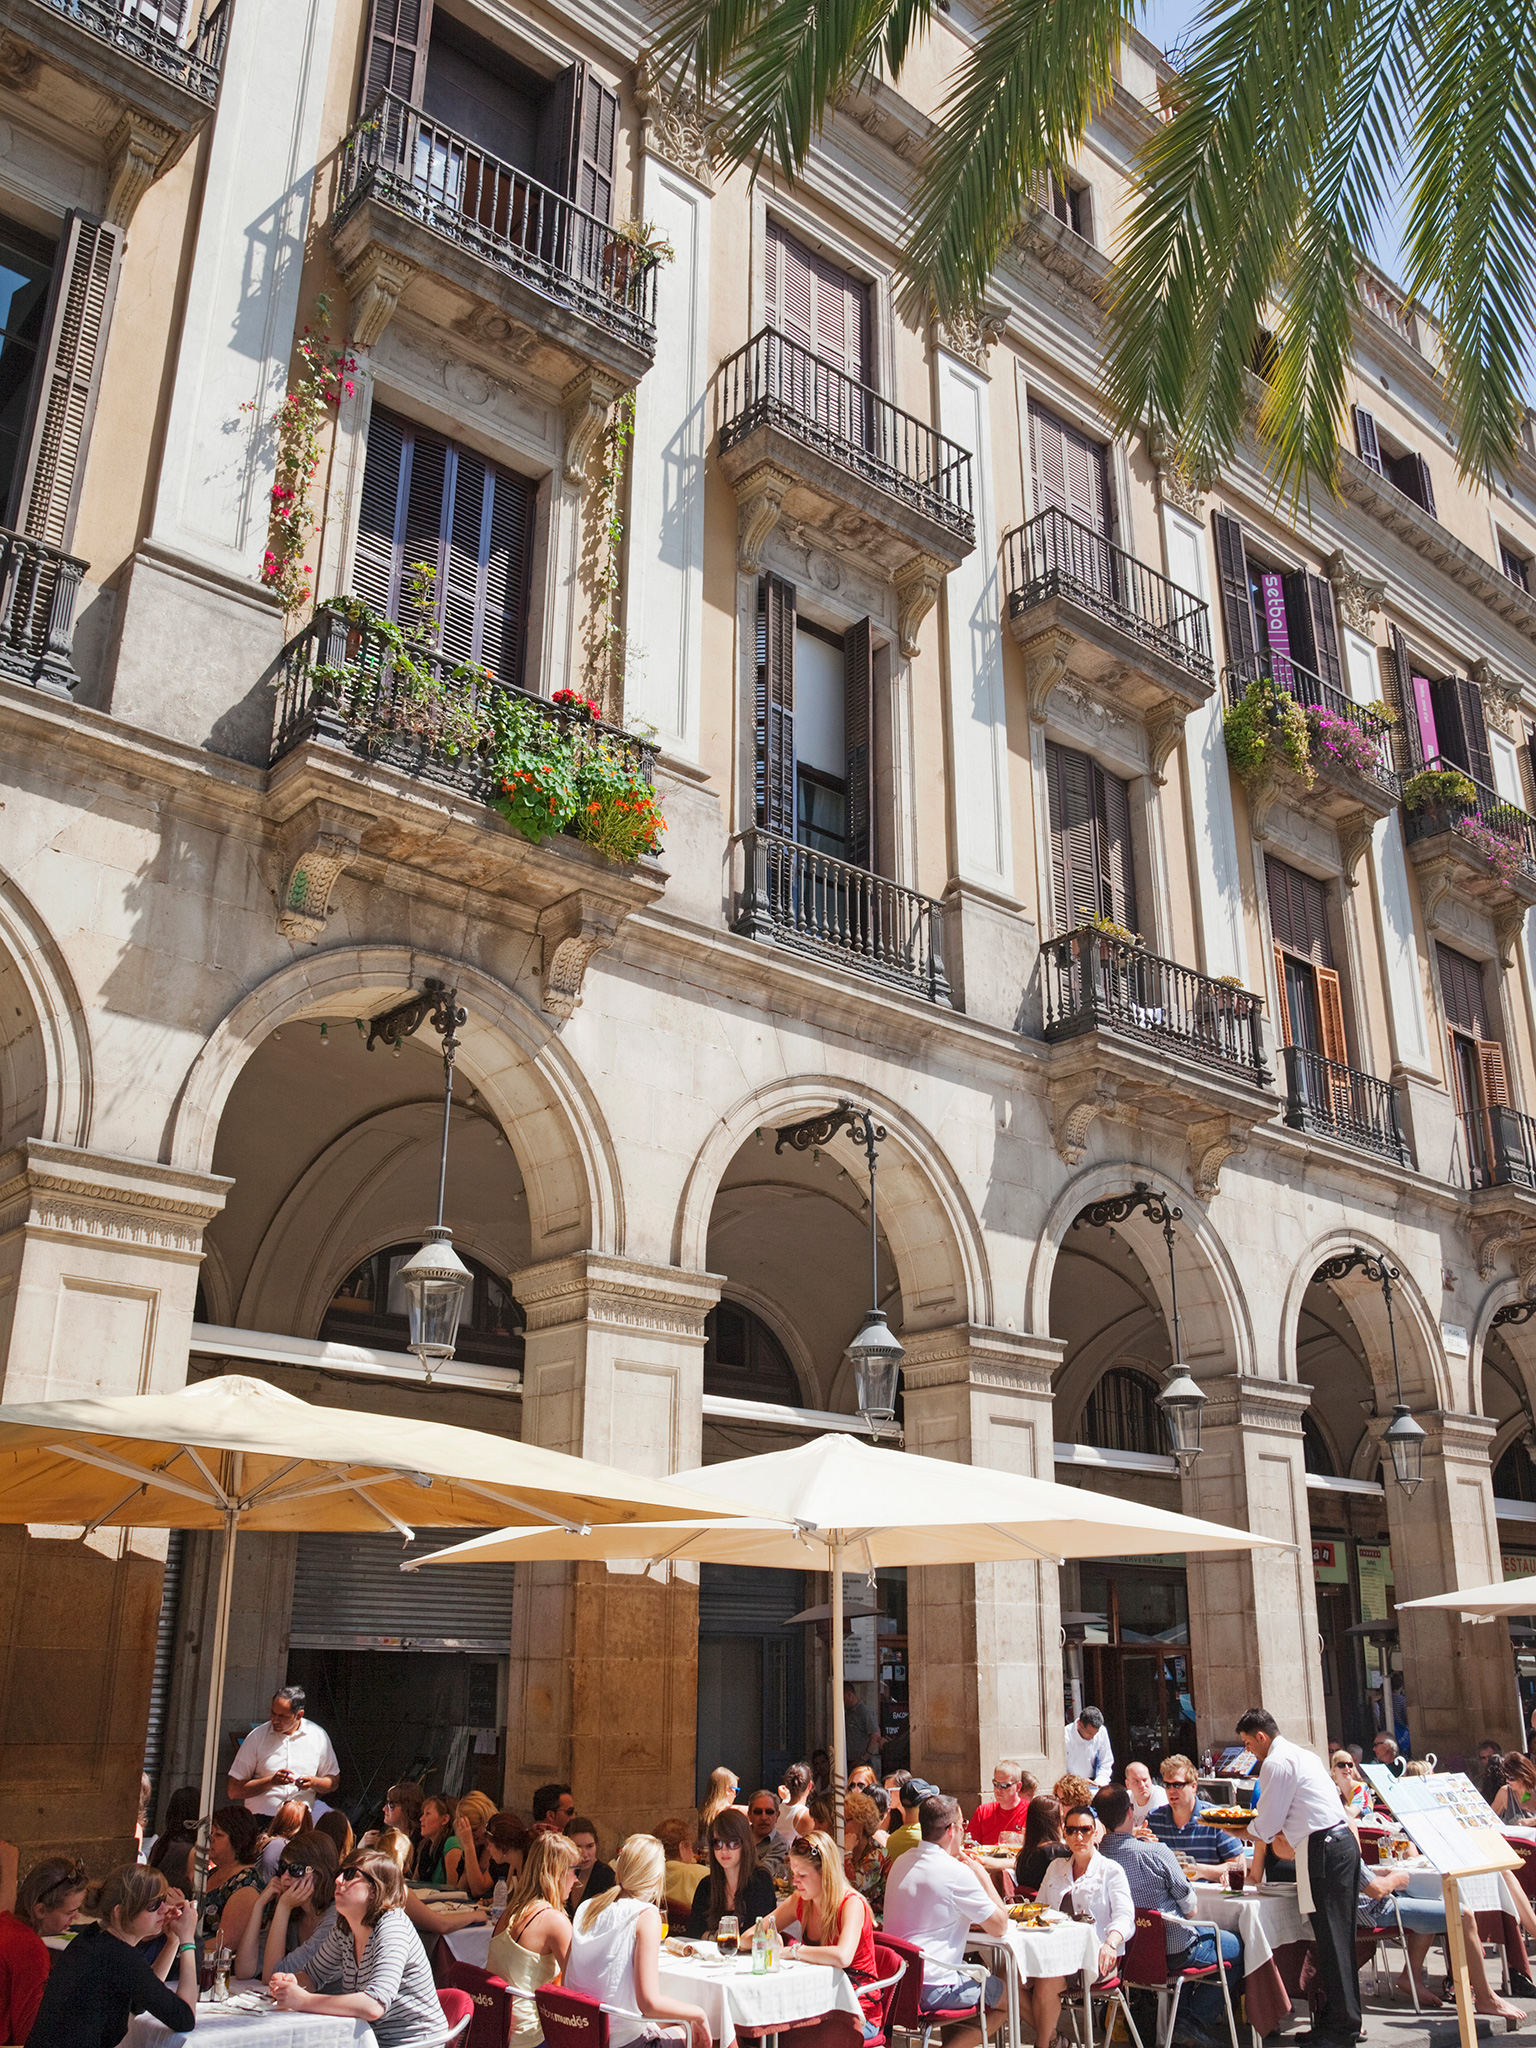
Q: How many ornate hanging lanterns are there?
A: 4